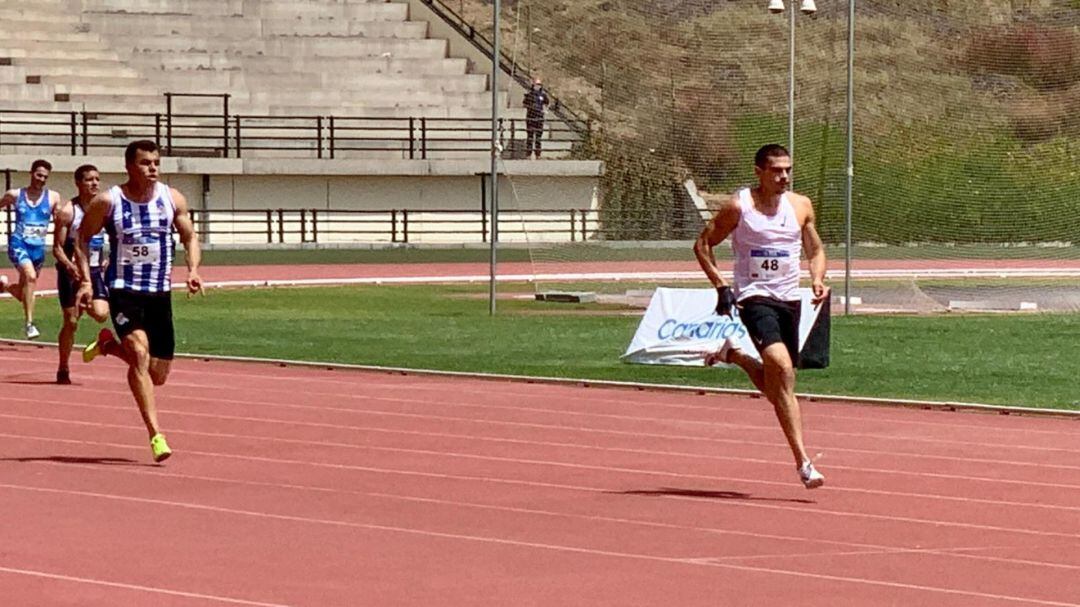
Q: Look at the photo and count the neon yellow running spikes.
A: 2